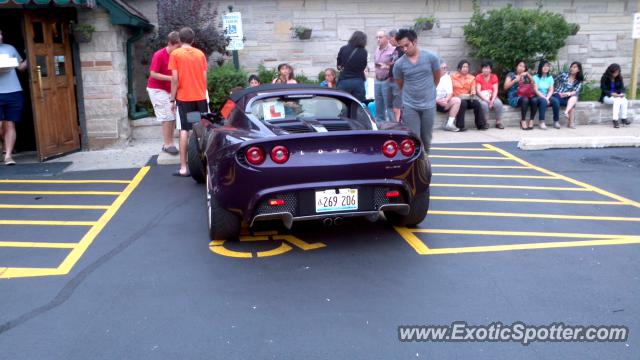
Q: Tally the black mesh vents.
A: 2